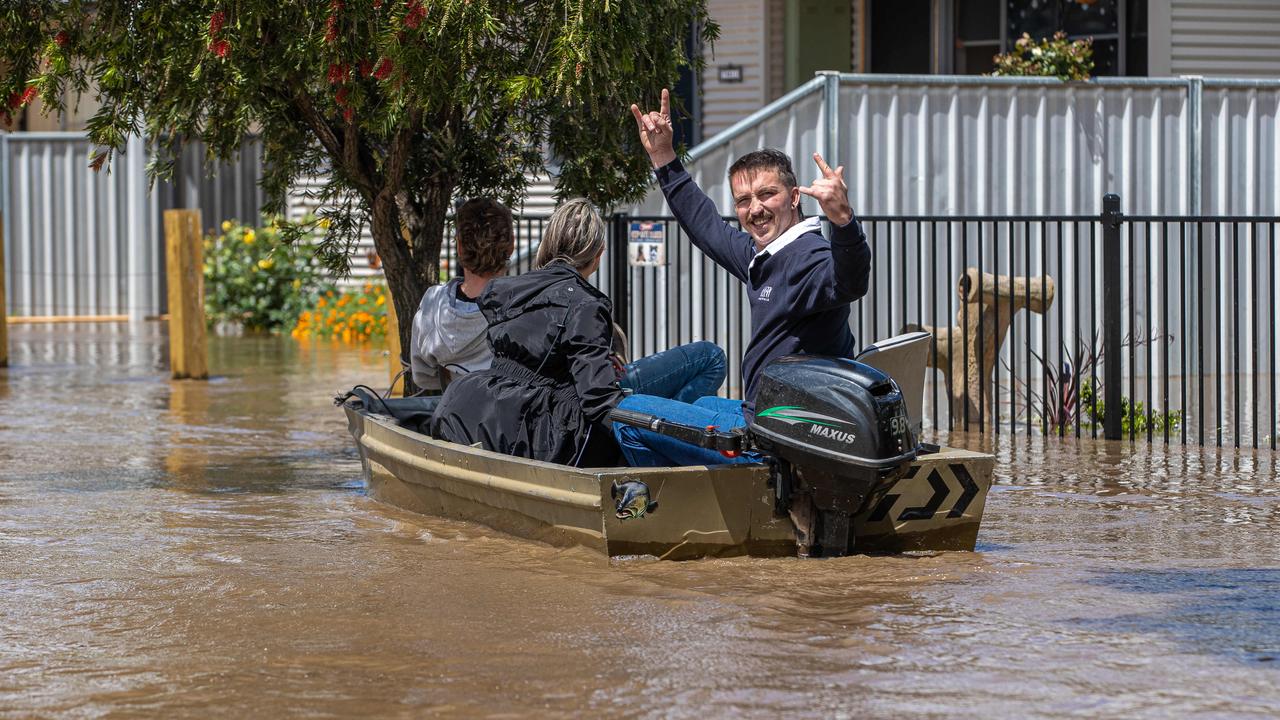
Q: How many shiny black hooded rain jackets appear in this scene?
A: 1